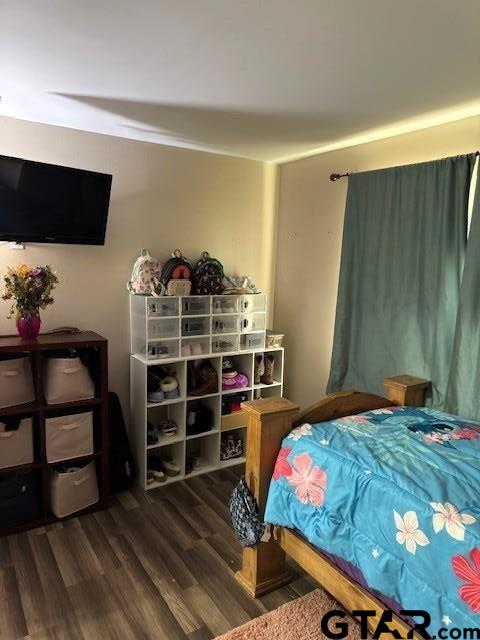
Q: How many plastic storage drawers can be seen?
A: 12